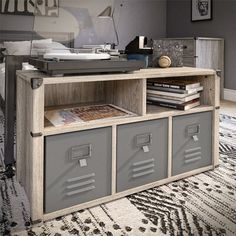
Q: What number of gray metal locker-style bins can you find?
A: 3